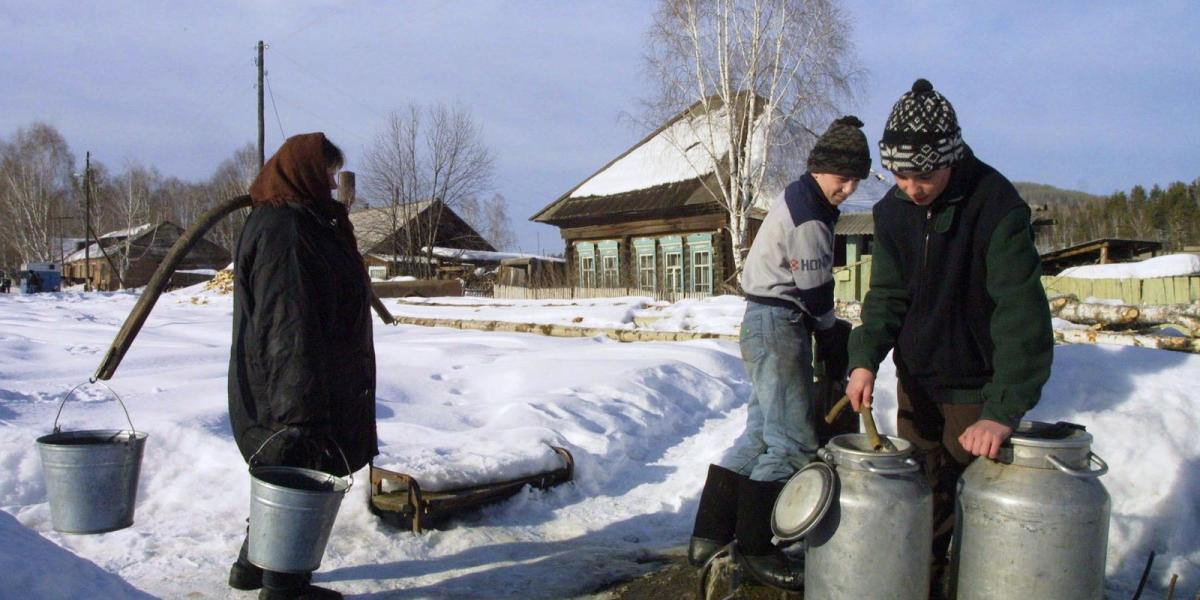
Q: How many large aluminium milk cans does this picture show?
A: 2